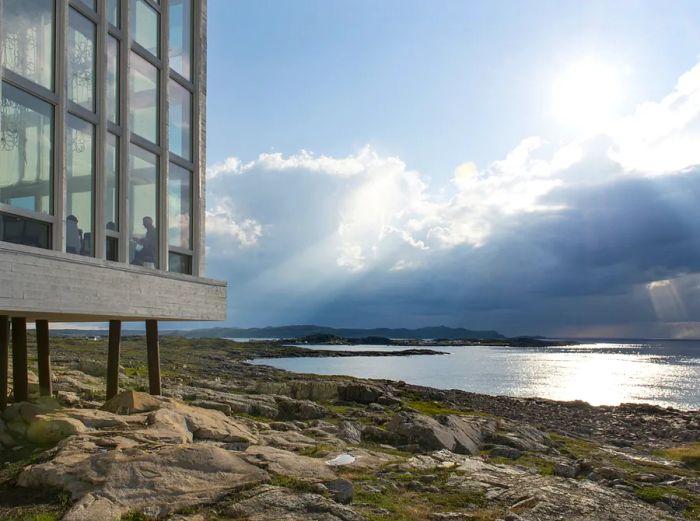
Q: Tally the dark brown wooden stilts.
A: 5